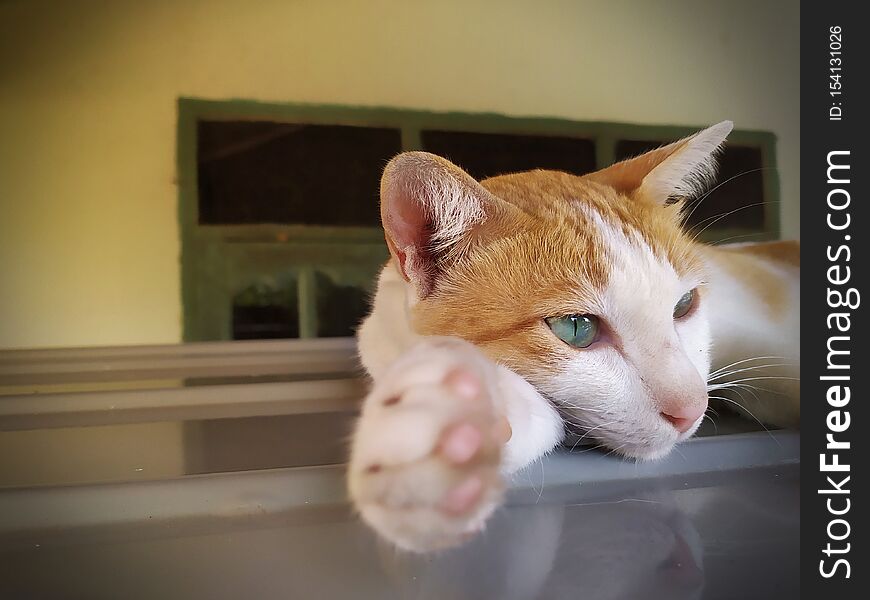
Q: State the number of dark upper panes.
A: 3